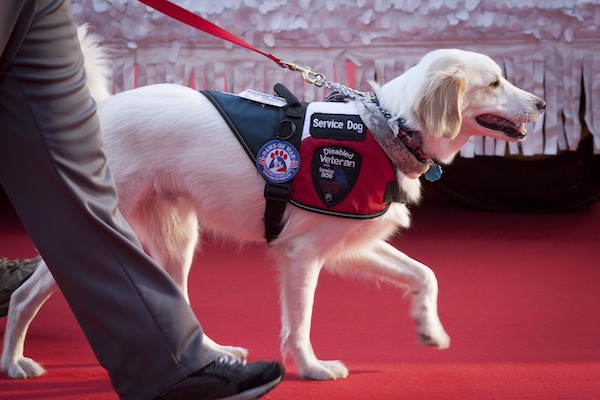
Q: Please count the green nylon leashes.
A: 0